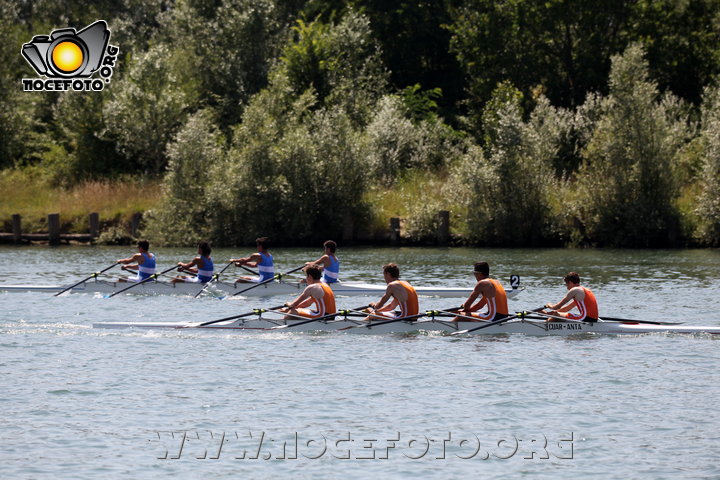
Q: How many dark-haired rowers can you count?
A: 8